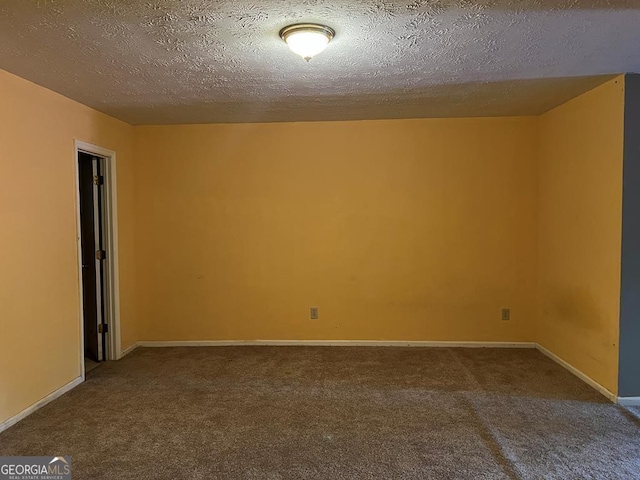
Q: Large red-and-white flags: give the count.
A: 0